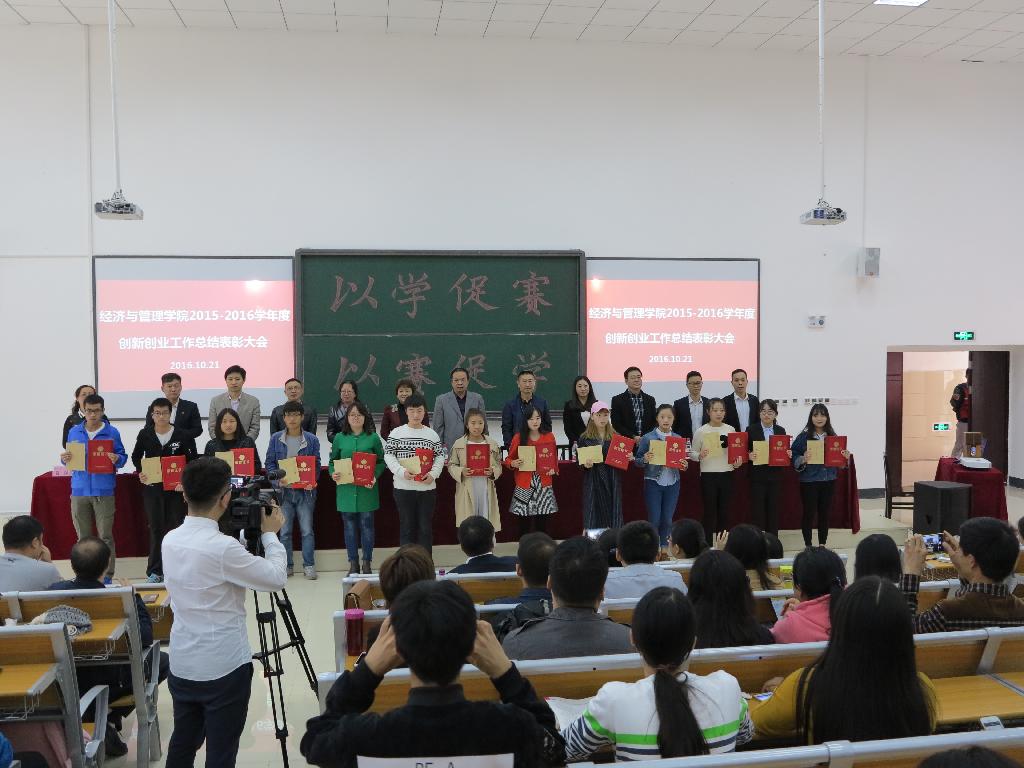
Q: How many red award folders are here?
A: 13